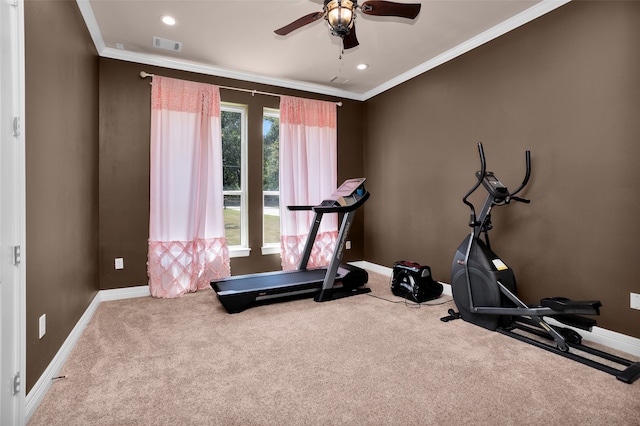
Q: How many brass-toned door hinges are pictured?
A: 0